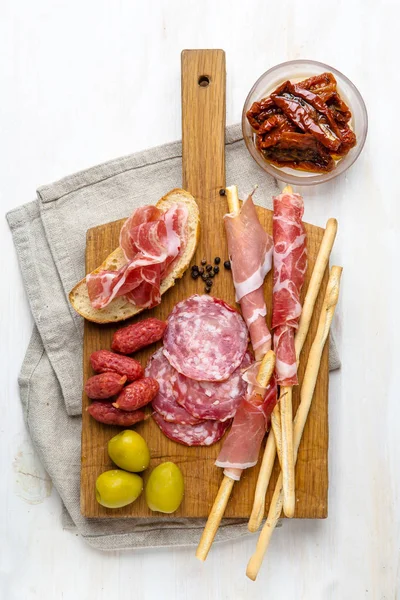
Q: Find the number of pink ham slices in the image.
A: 4